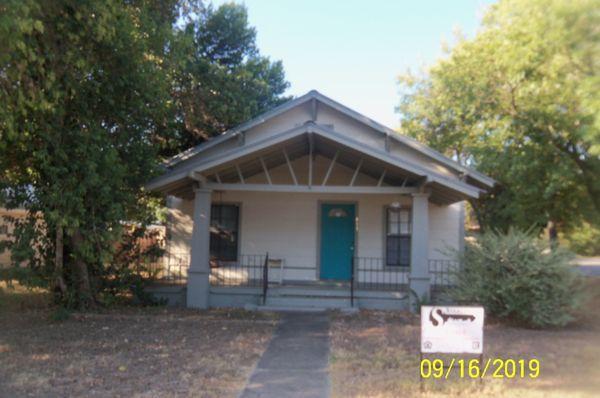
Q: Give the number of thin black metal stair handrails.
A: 2